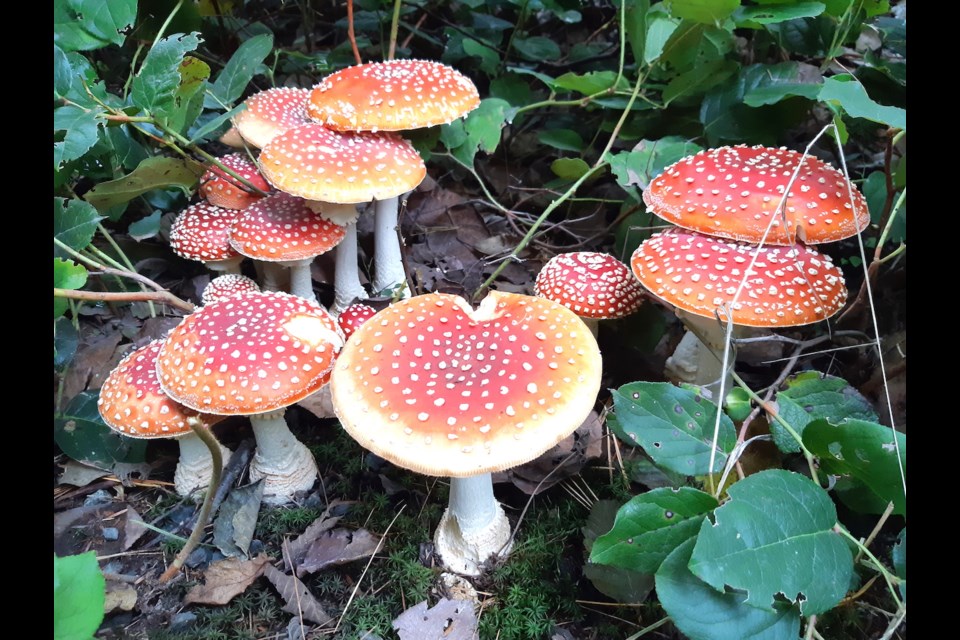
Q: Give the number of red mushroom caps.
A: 14